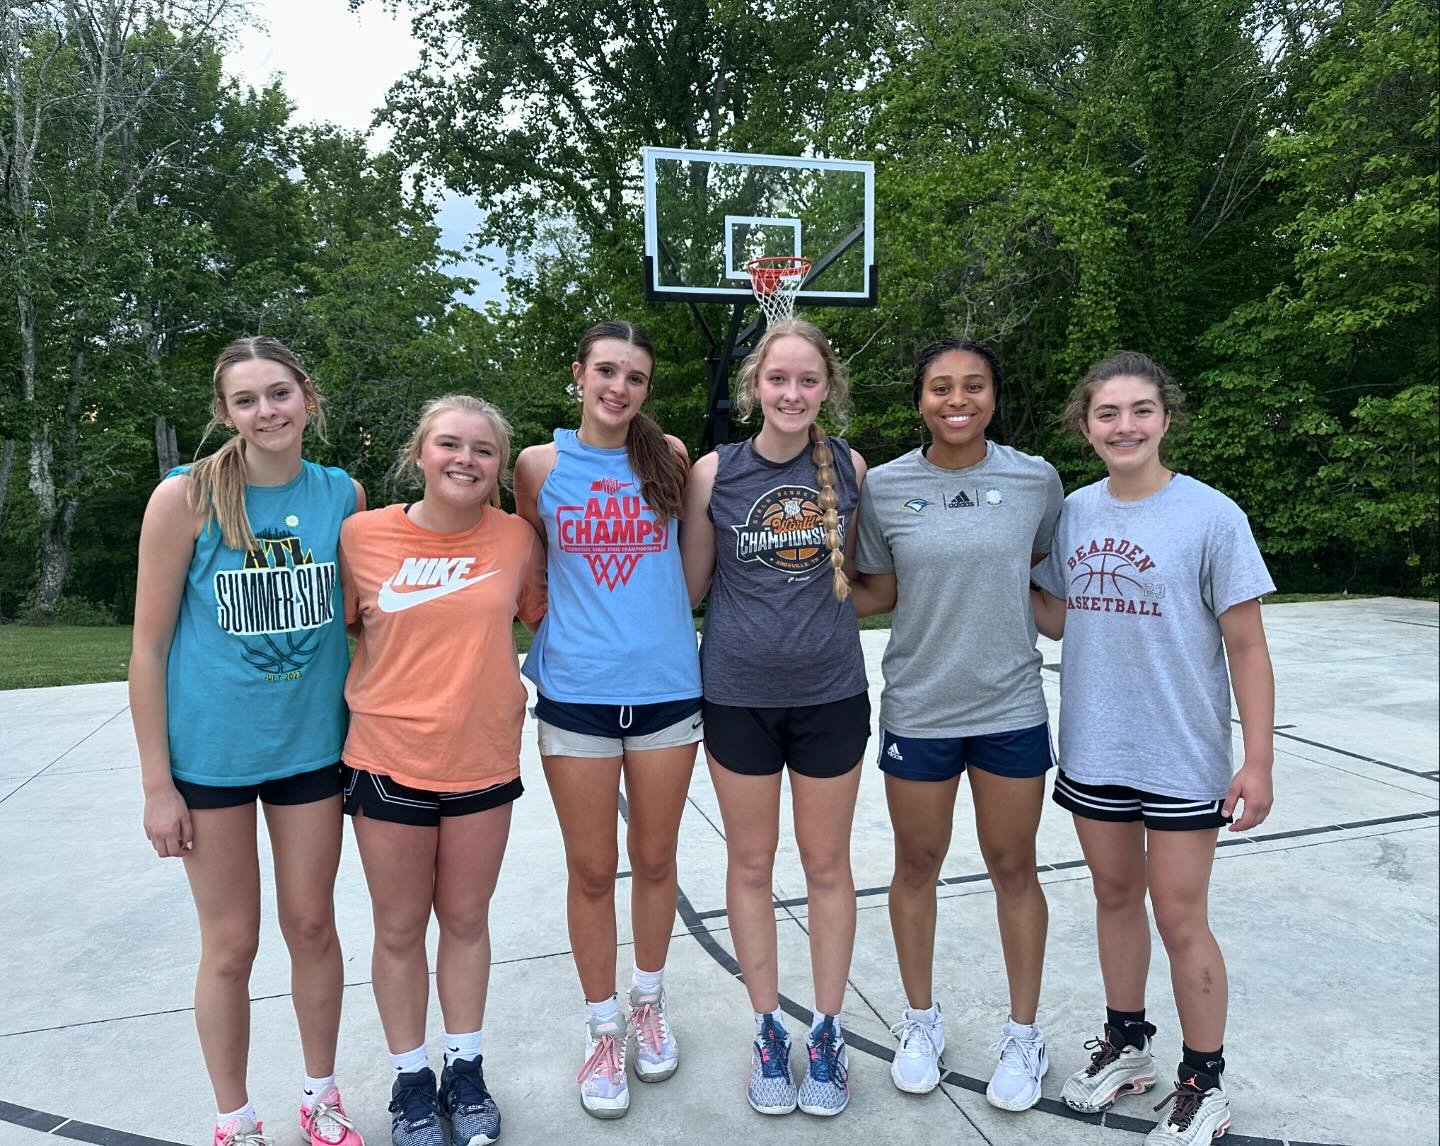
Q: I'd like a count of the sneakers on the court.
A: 12